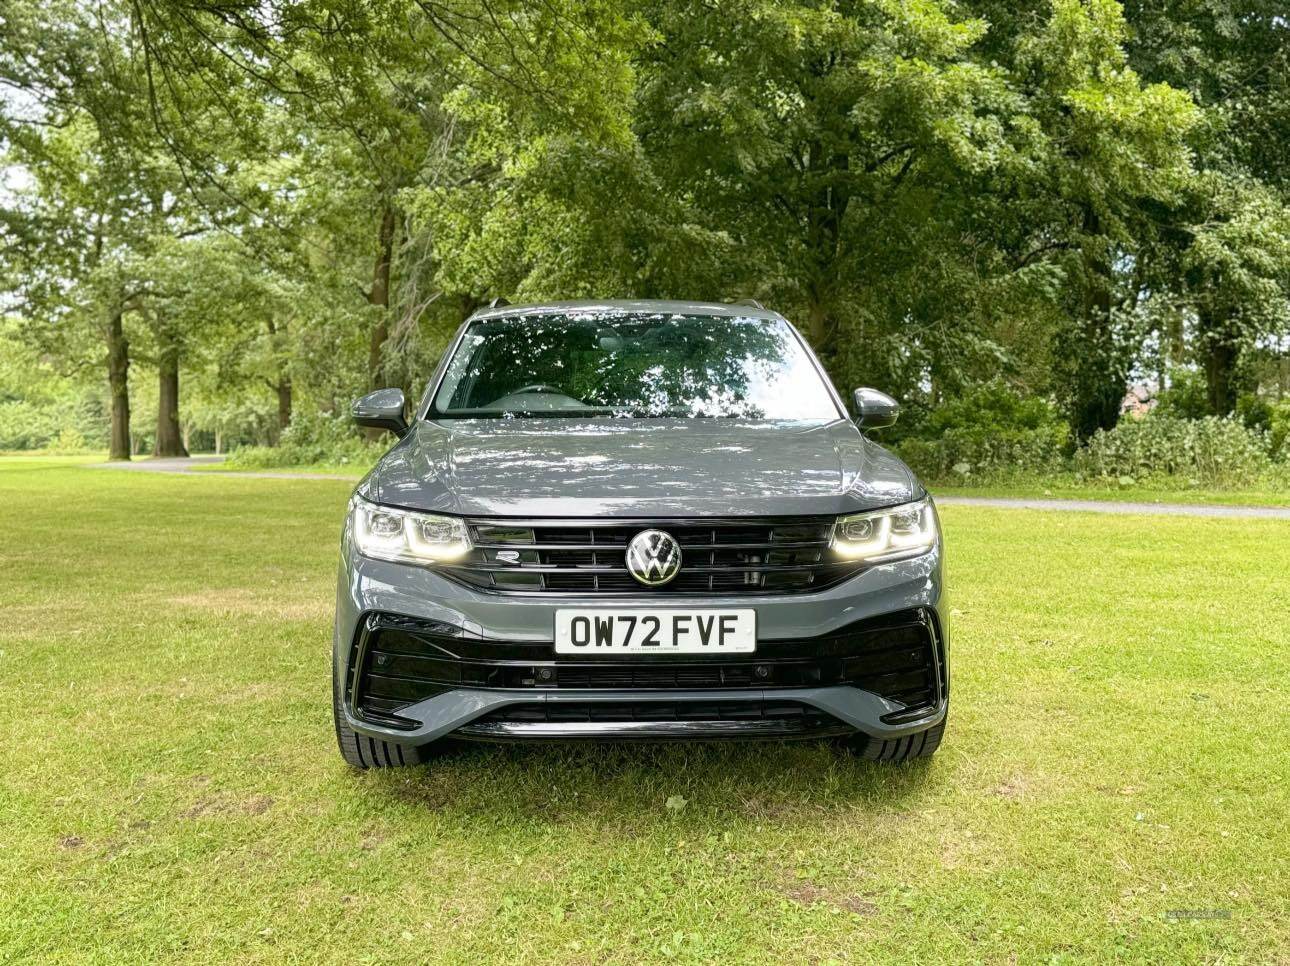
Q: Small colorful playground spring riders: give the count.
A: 0